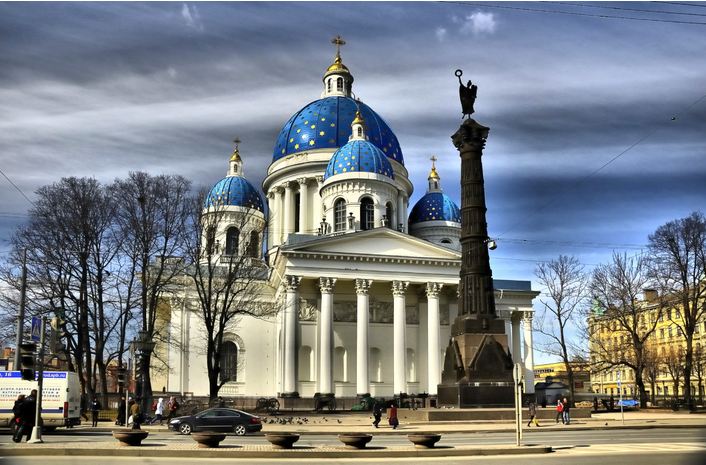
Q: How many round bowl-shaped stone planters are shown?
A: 5